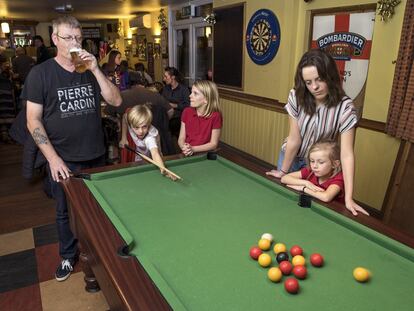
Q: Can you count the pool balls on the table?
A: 14